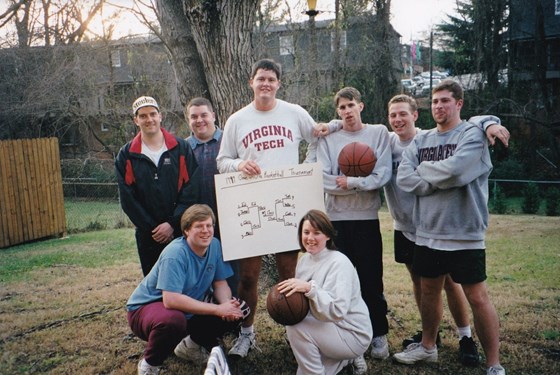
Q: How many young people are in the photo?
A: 8